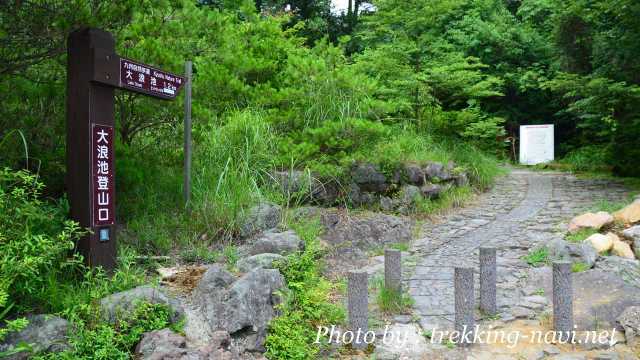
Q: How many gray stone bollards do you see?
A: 5